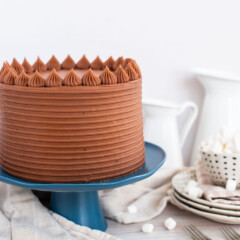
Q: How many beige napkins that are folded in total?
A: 1